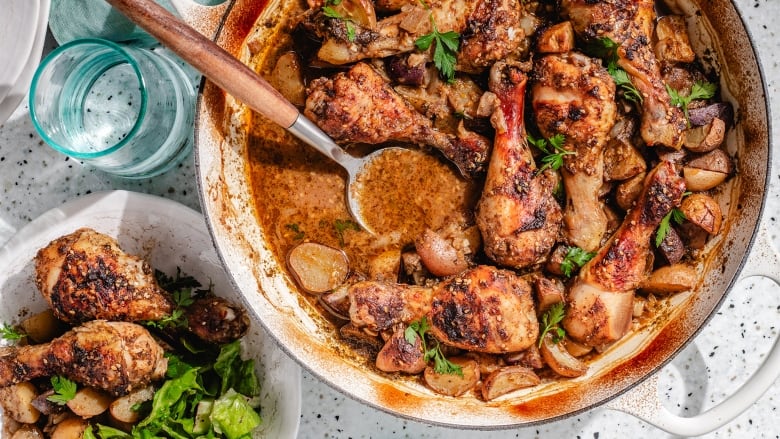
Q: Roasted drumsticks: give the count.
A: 9